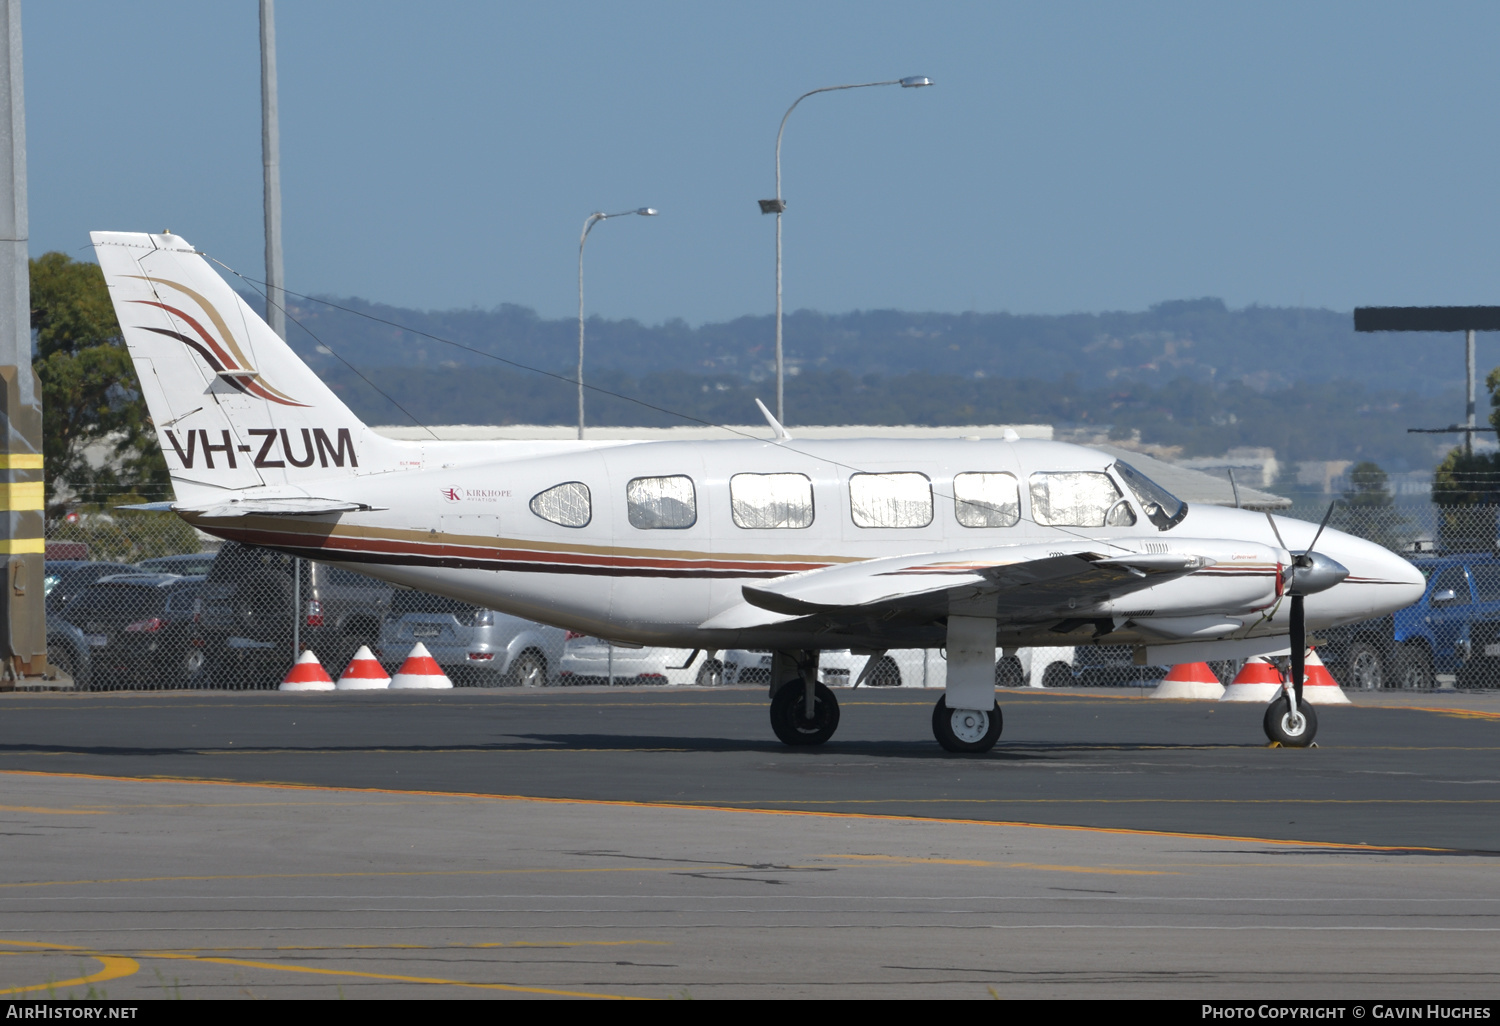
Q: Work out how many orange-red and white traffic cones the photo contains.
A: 6